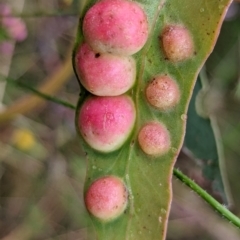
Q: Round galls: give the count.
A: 7